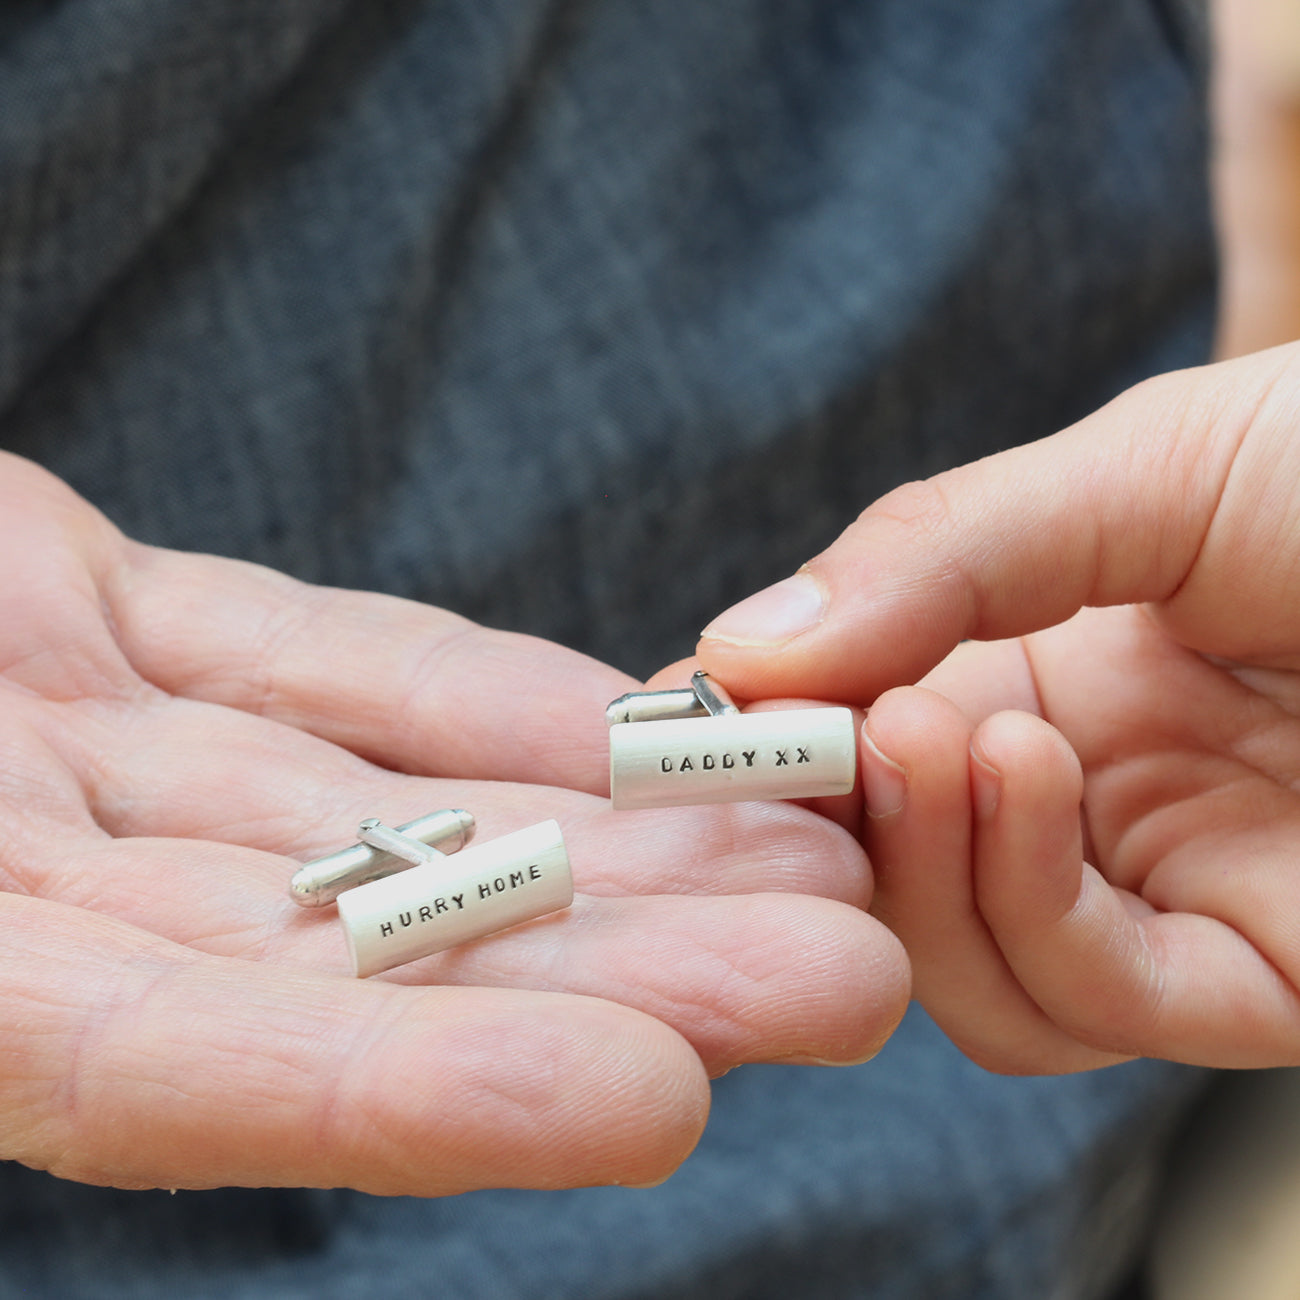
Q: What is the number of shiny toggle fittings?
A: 2